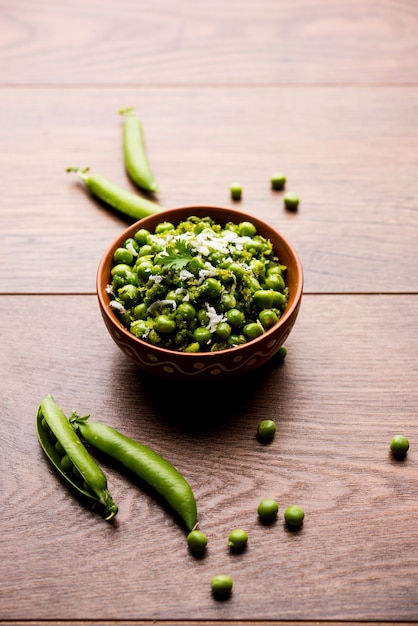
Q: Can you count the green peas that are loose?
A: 11